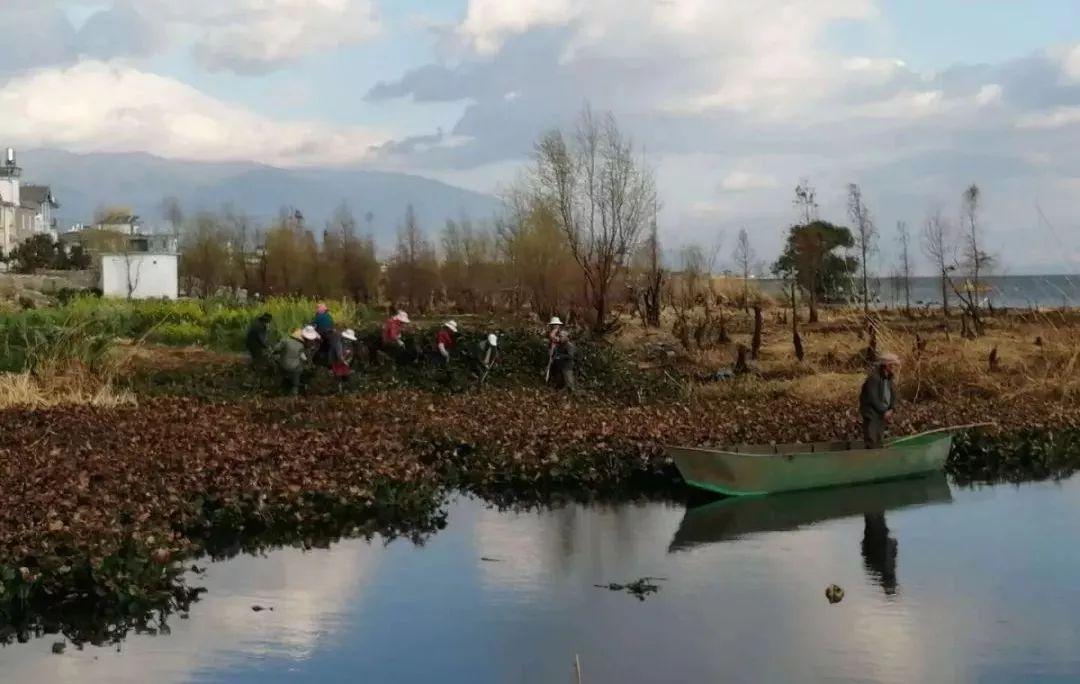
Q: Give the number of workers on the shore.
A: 10